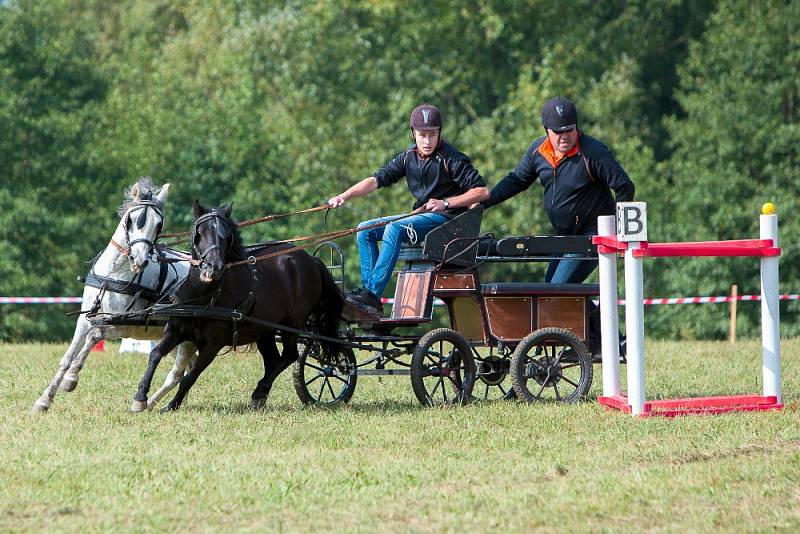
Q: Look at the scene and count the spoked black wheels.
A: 4